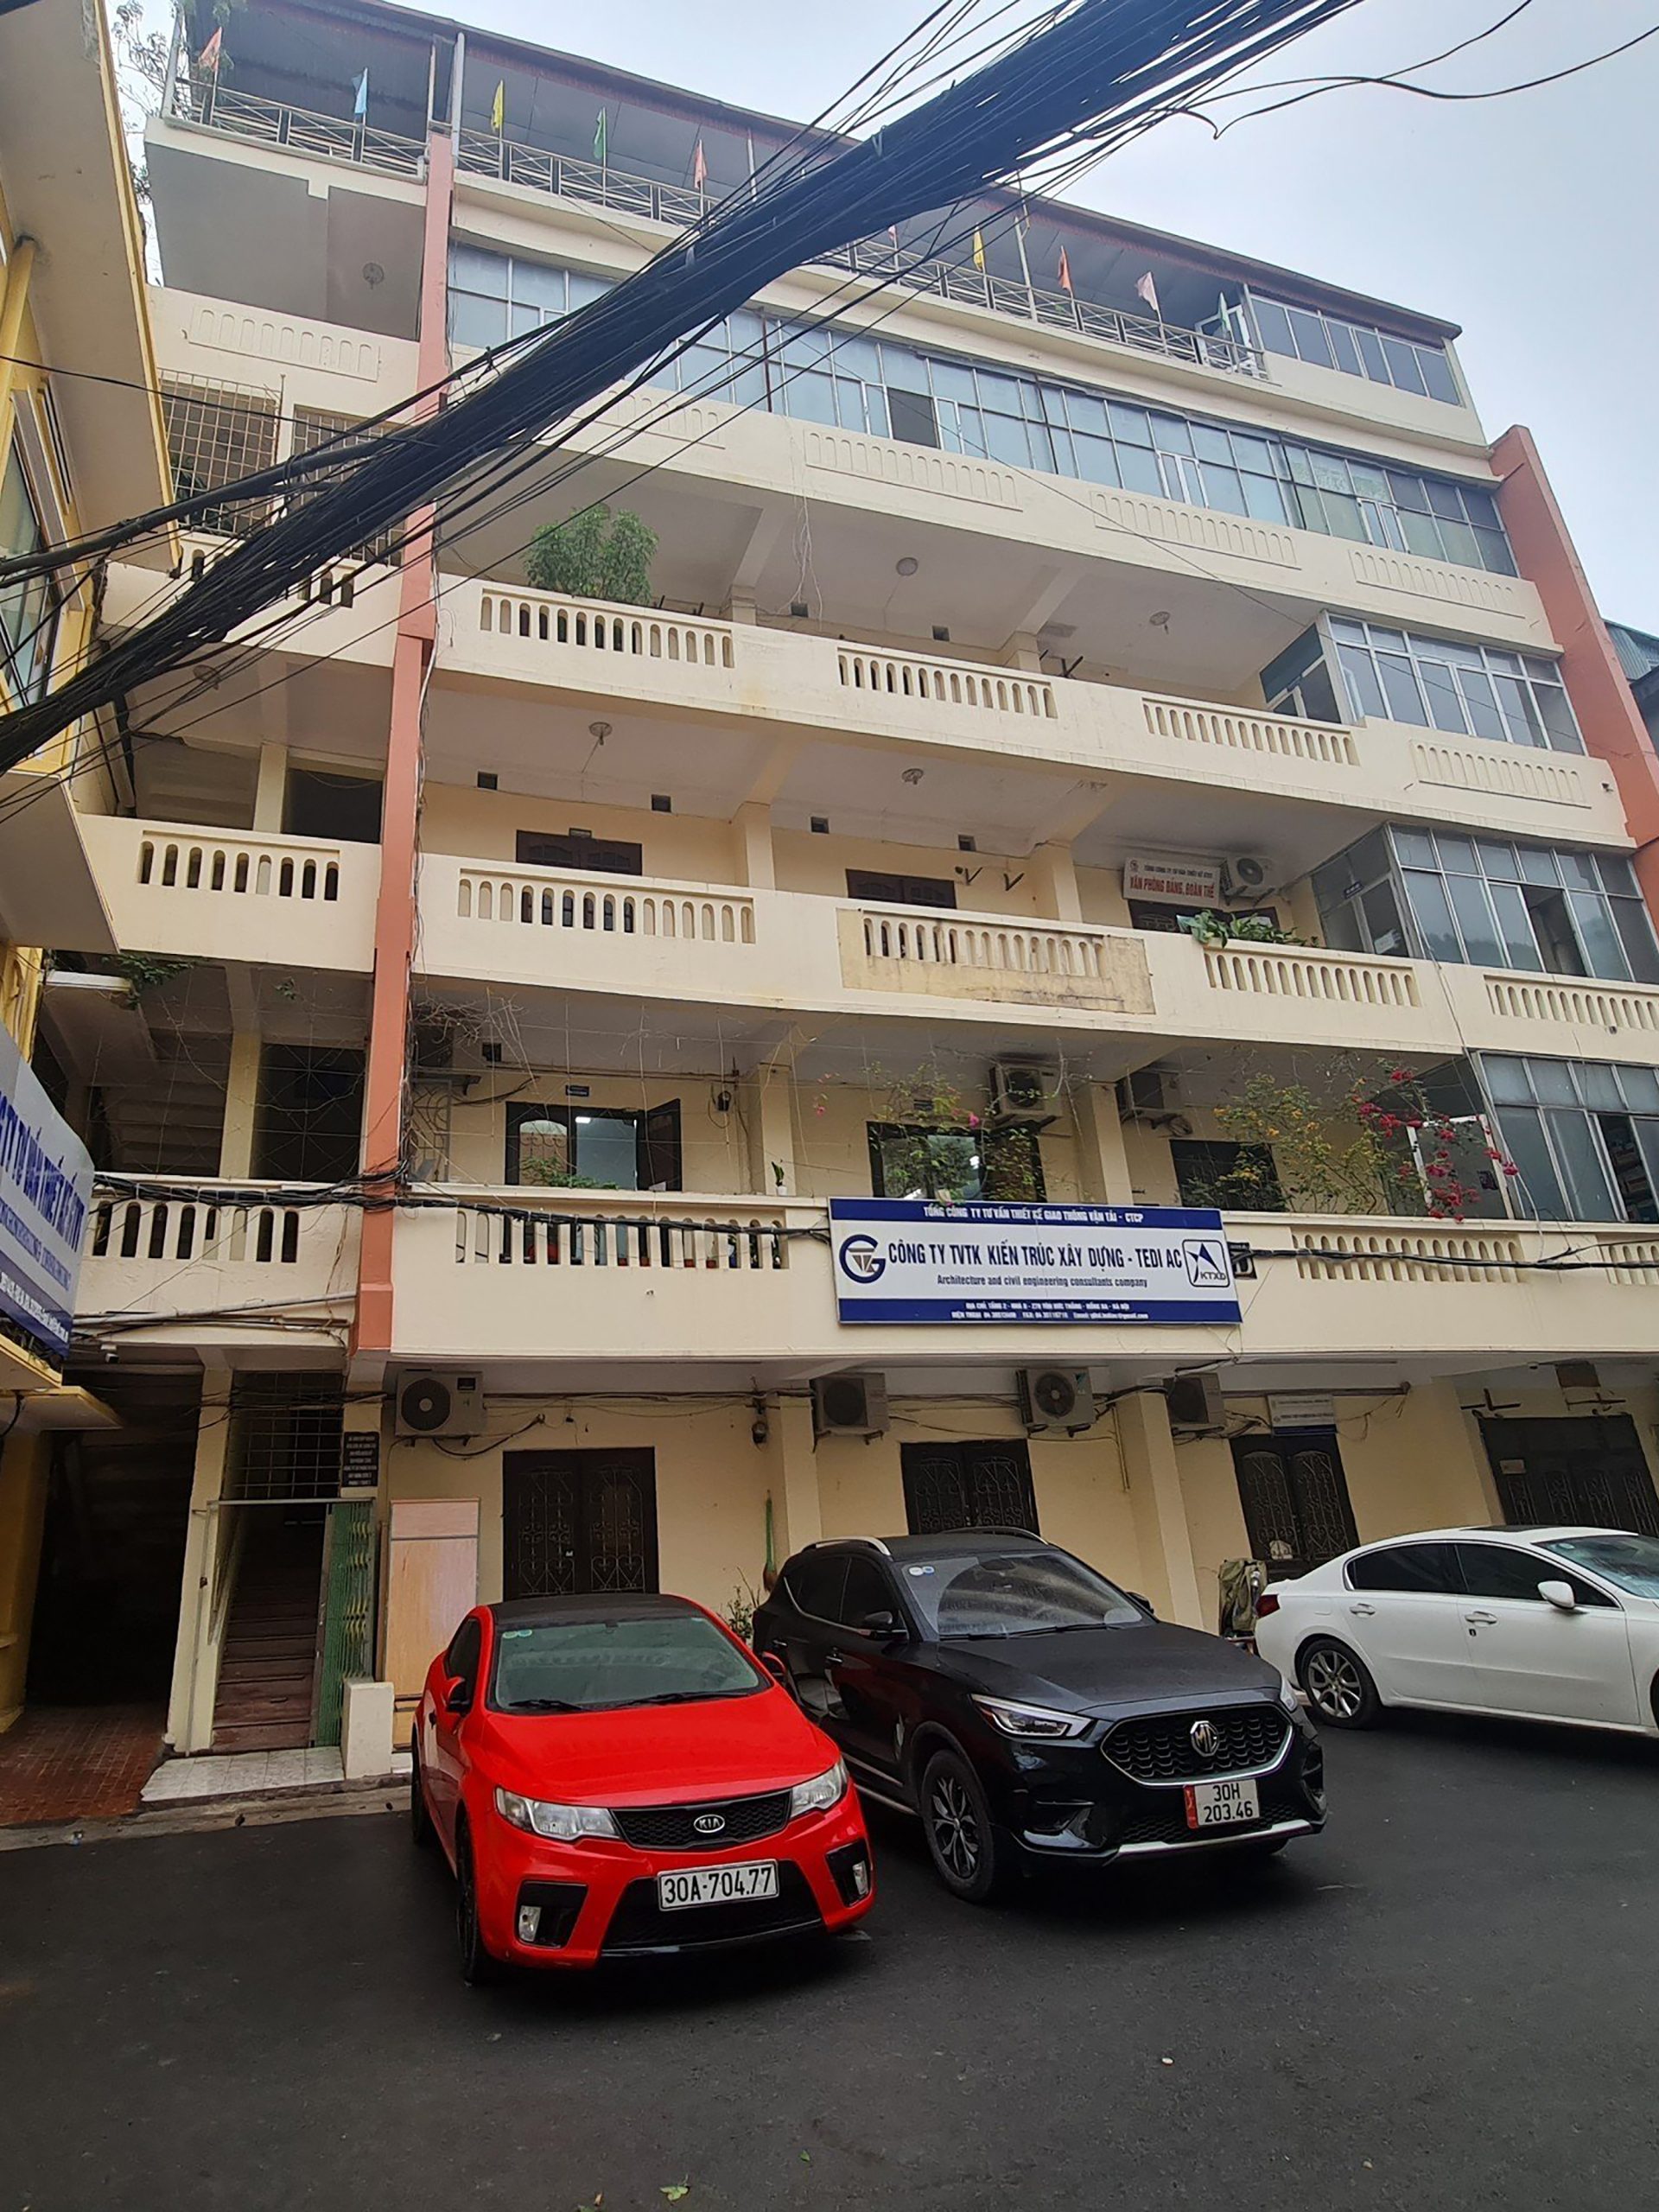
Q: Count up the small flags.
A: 10